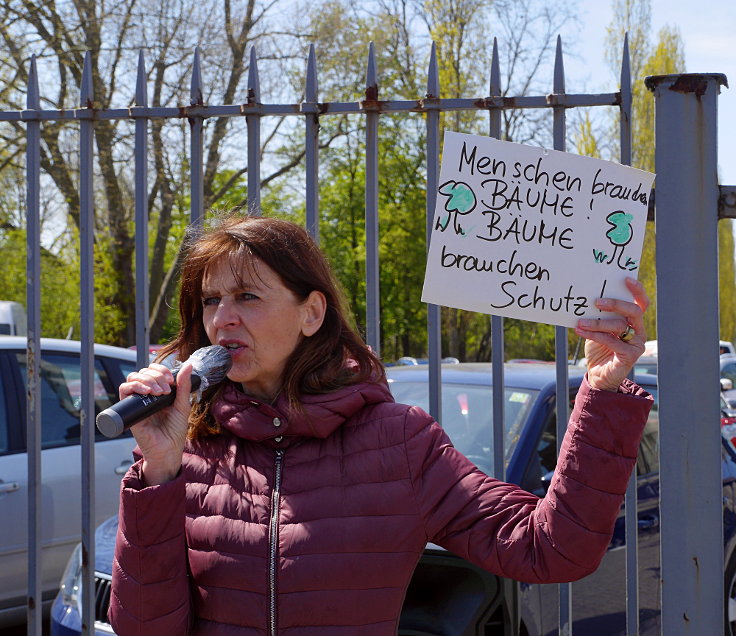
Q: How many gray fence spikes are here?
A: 11